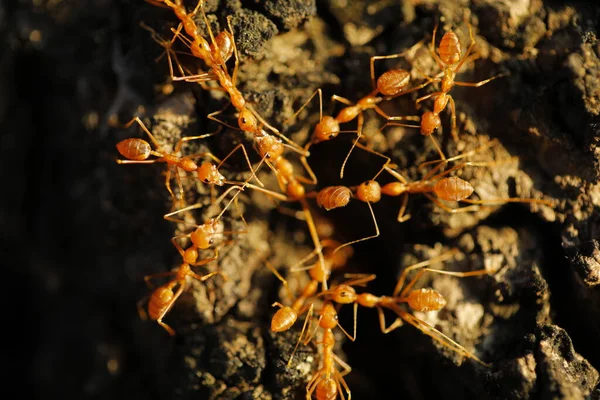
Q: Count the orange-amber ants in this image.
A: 11